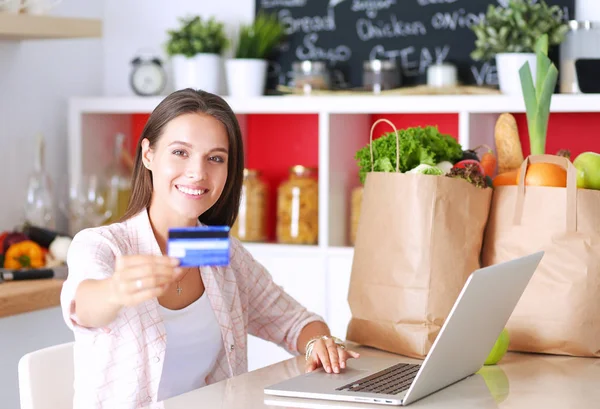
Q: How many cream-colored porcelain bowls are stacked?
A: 0